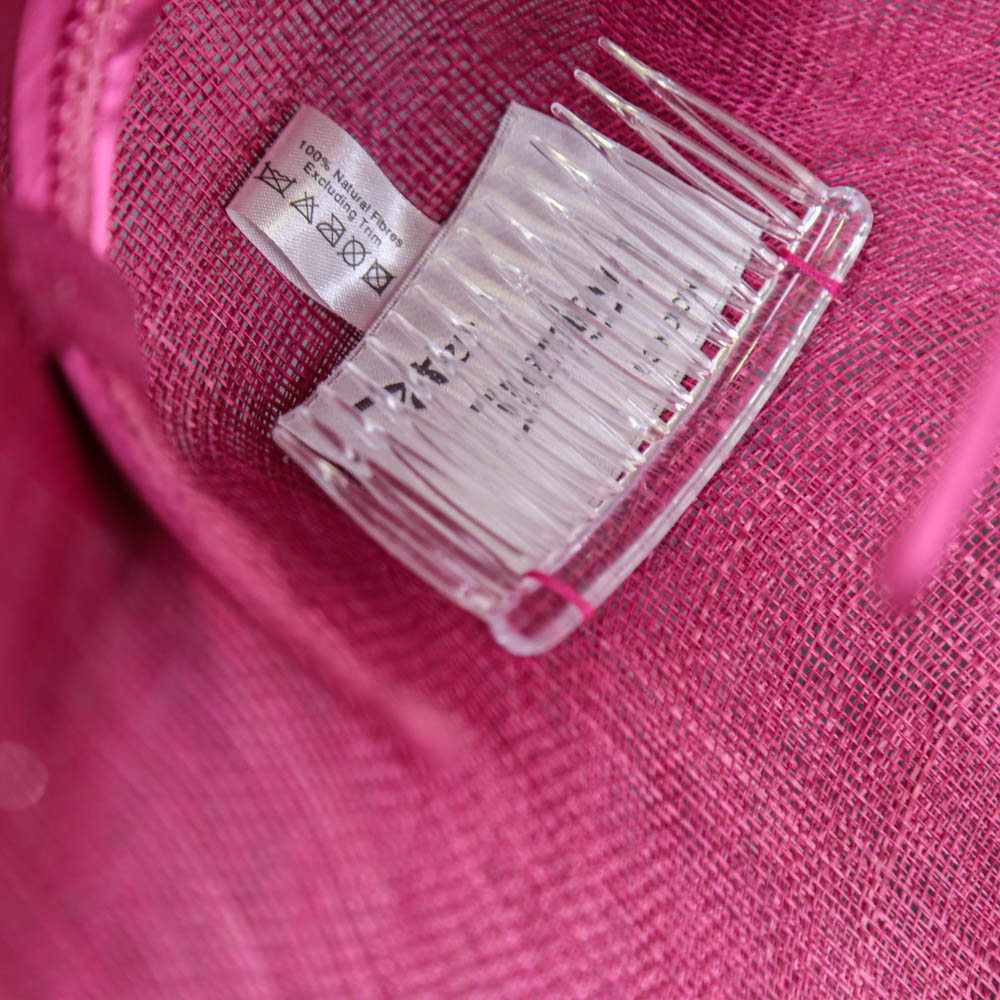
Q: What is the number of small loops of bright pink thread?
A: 2